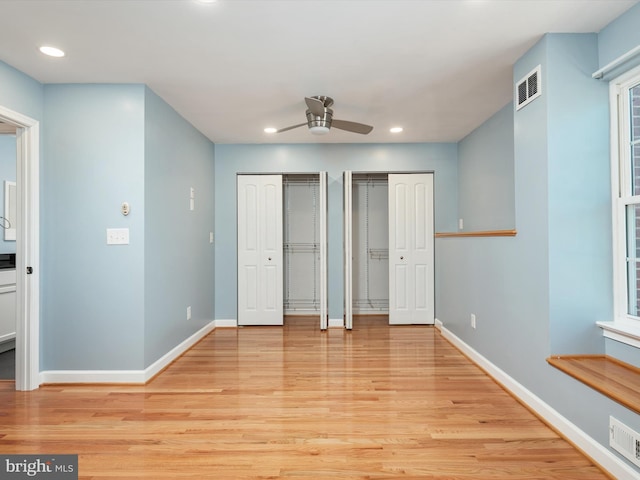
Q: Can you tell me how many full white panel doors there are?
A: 2